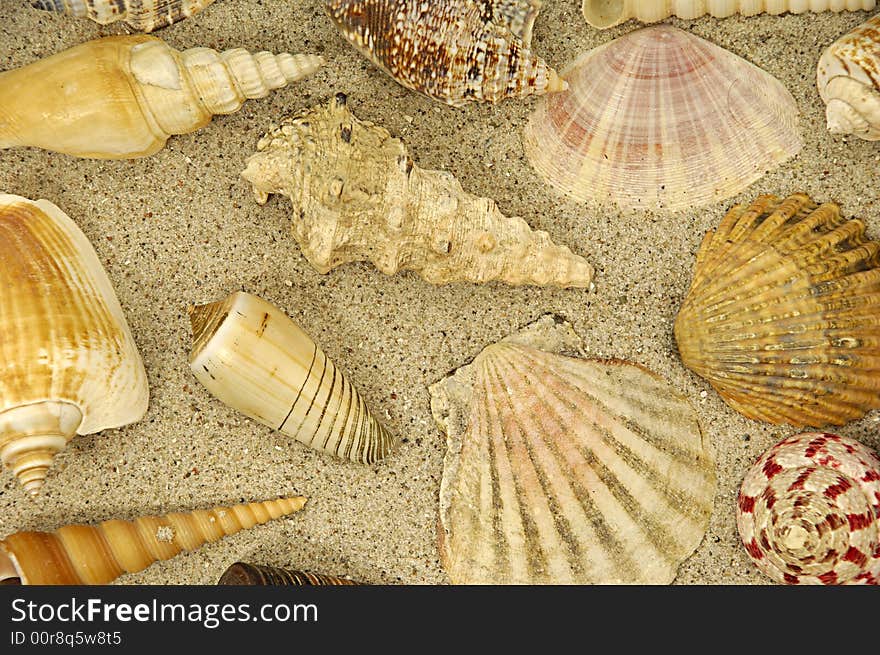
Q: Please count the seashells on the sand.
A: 14